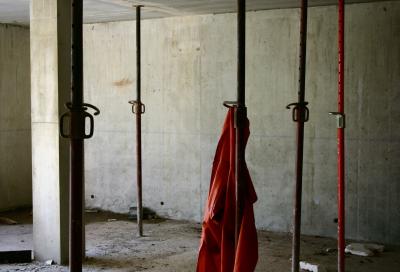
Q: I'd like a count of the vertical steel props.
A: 5